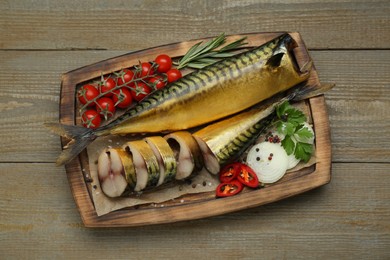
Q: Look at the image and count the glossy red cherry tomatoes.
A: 11